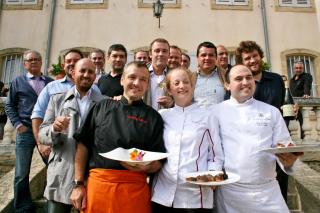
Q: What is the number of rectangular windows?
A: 5